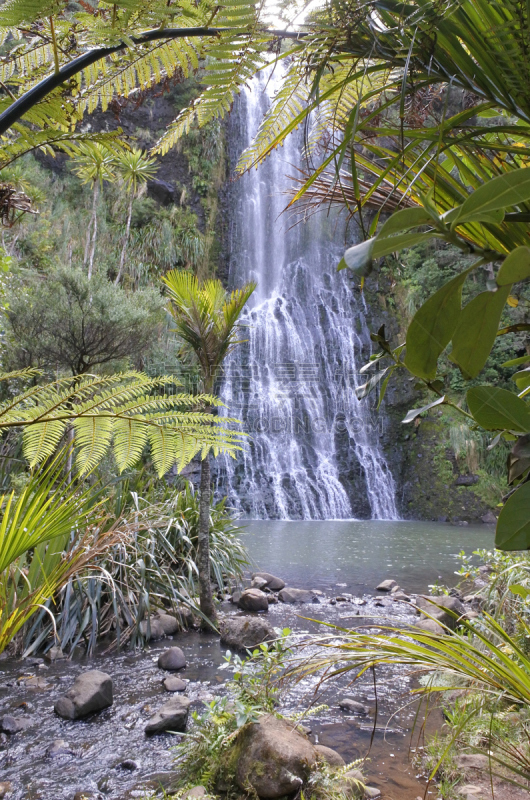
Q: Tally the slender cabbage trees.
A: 2